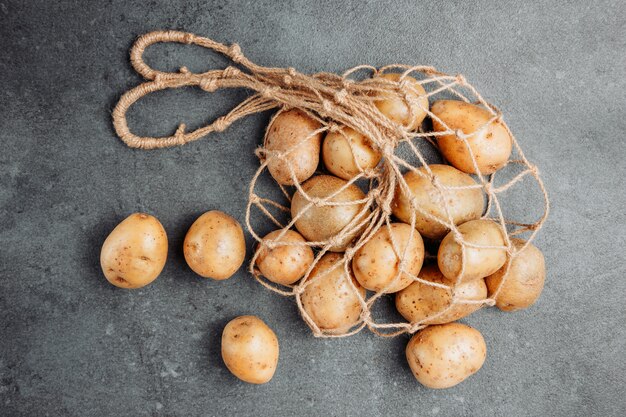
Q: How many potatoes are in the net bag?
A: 12